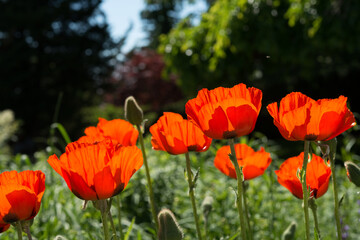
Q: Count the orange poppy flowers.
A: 8